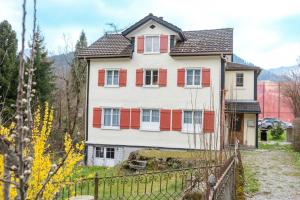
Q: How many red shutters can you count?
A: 14